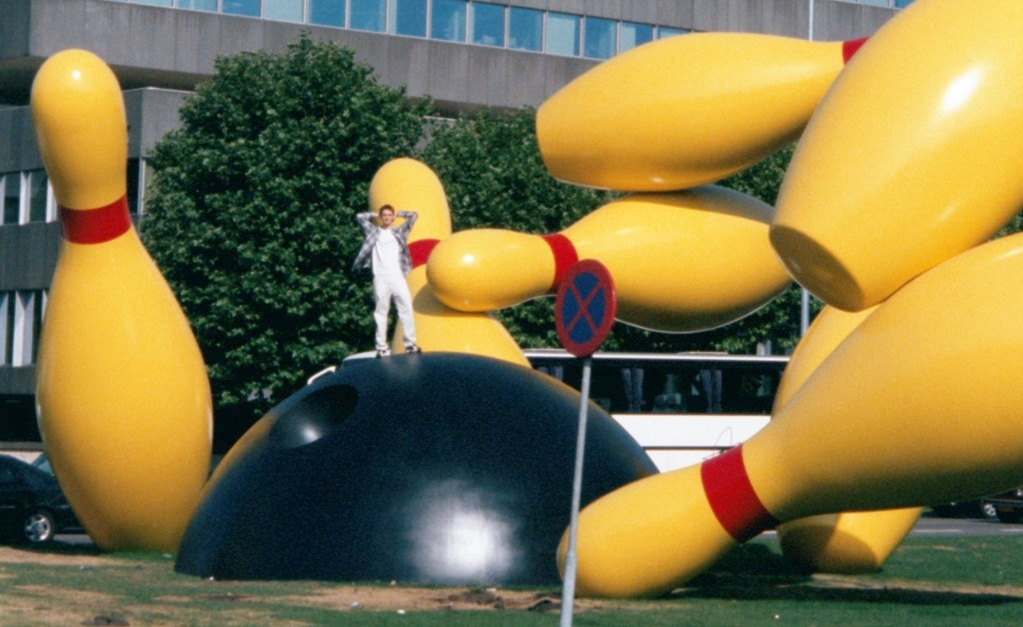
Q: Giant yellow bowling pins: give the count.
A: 7